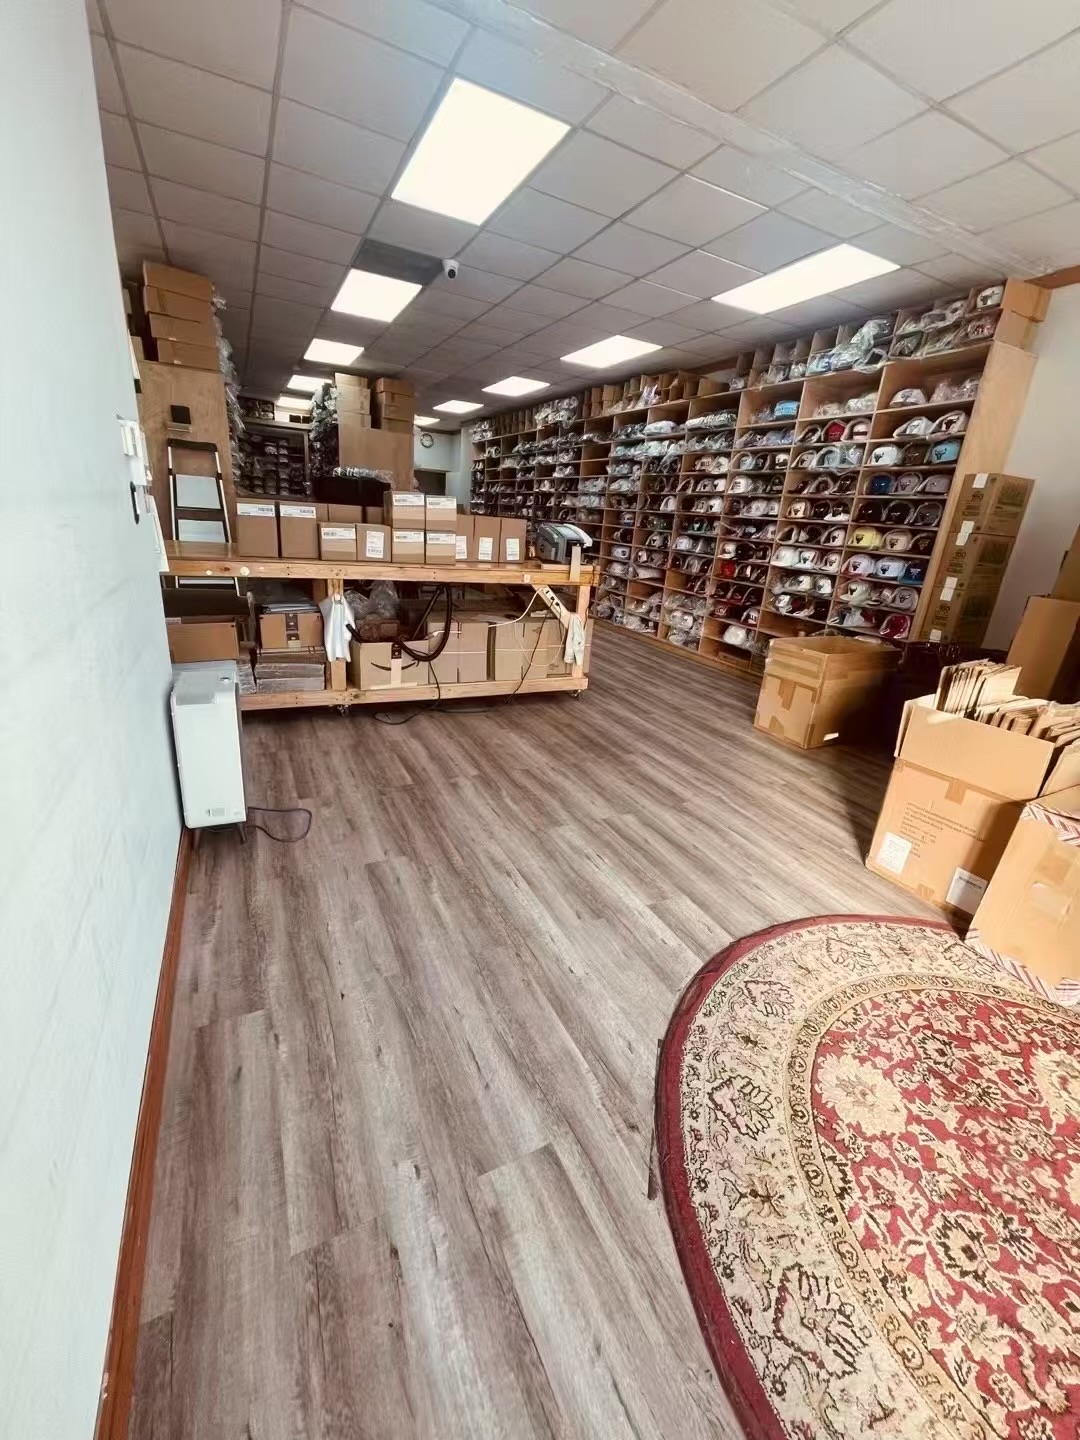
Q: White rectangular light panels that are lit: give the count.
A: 10